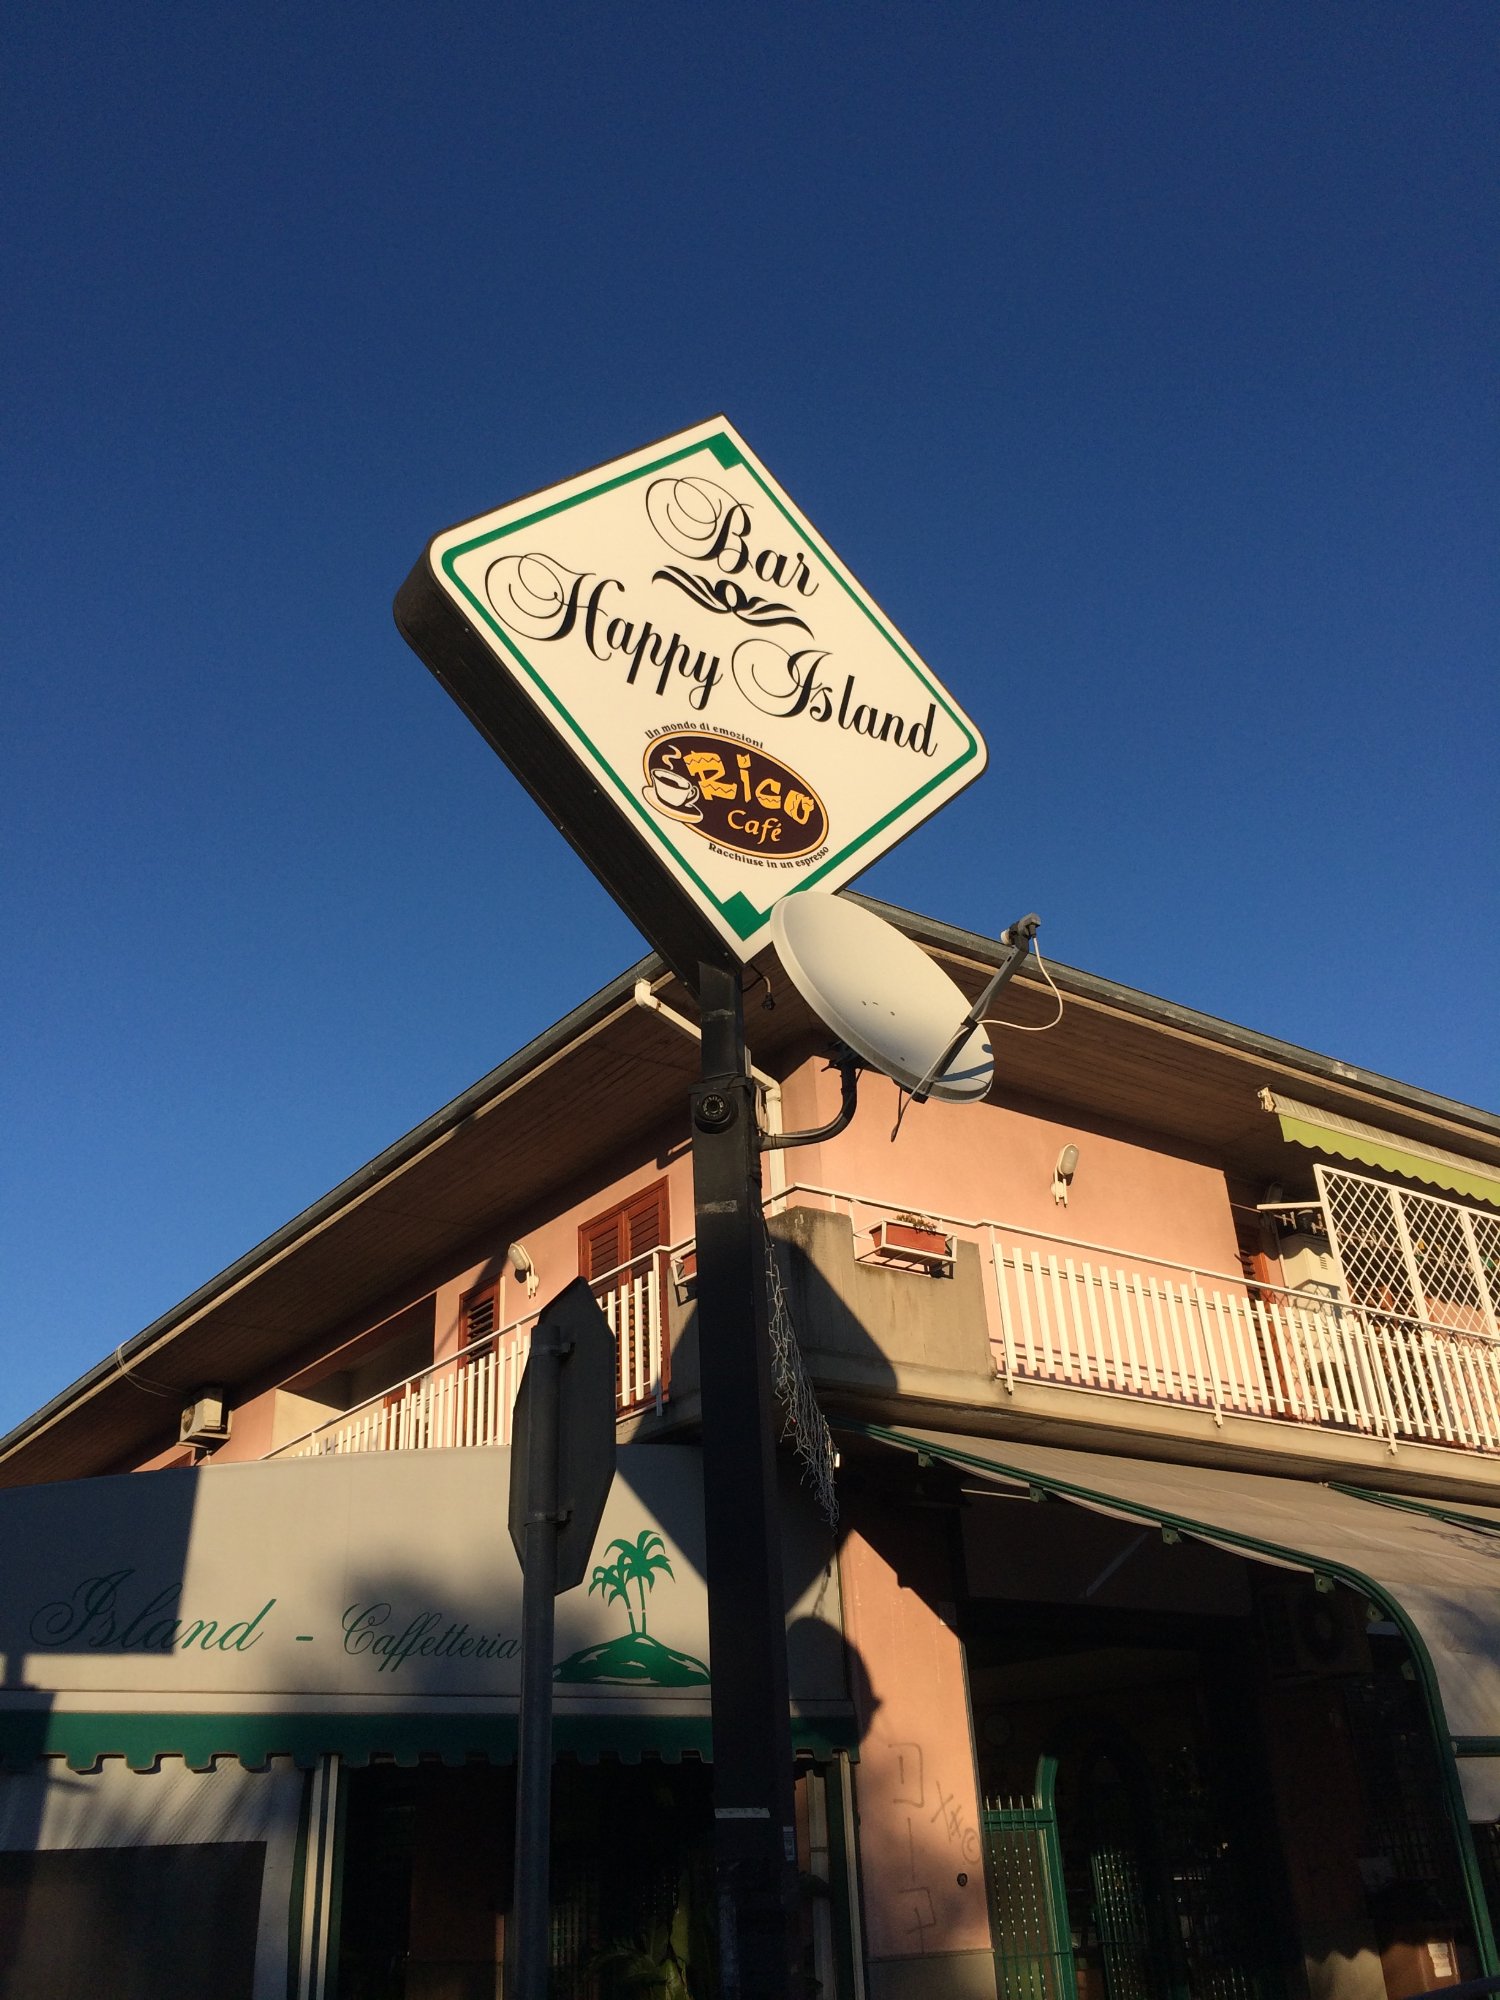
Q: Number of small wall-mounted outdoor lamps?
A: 2